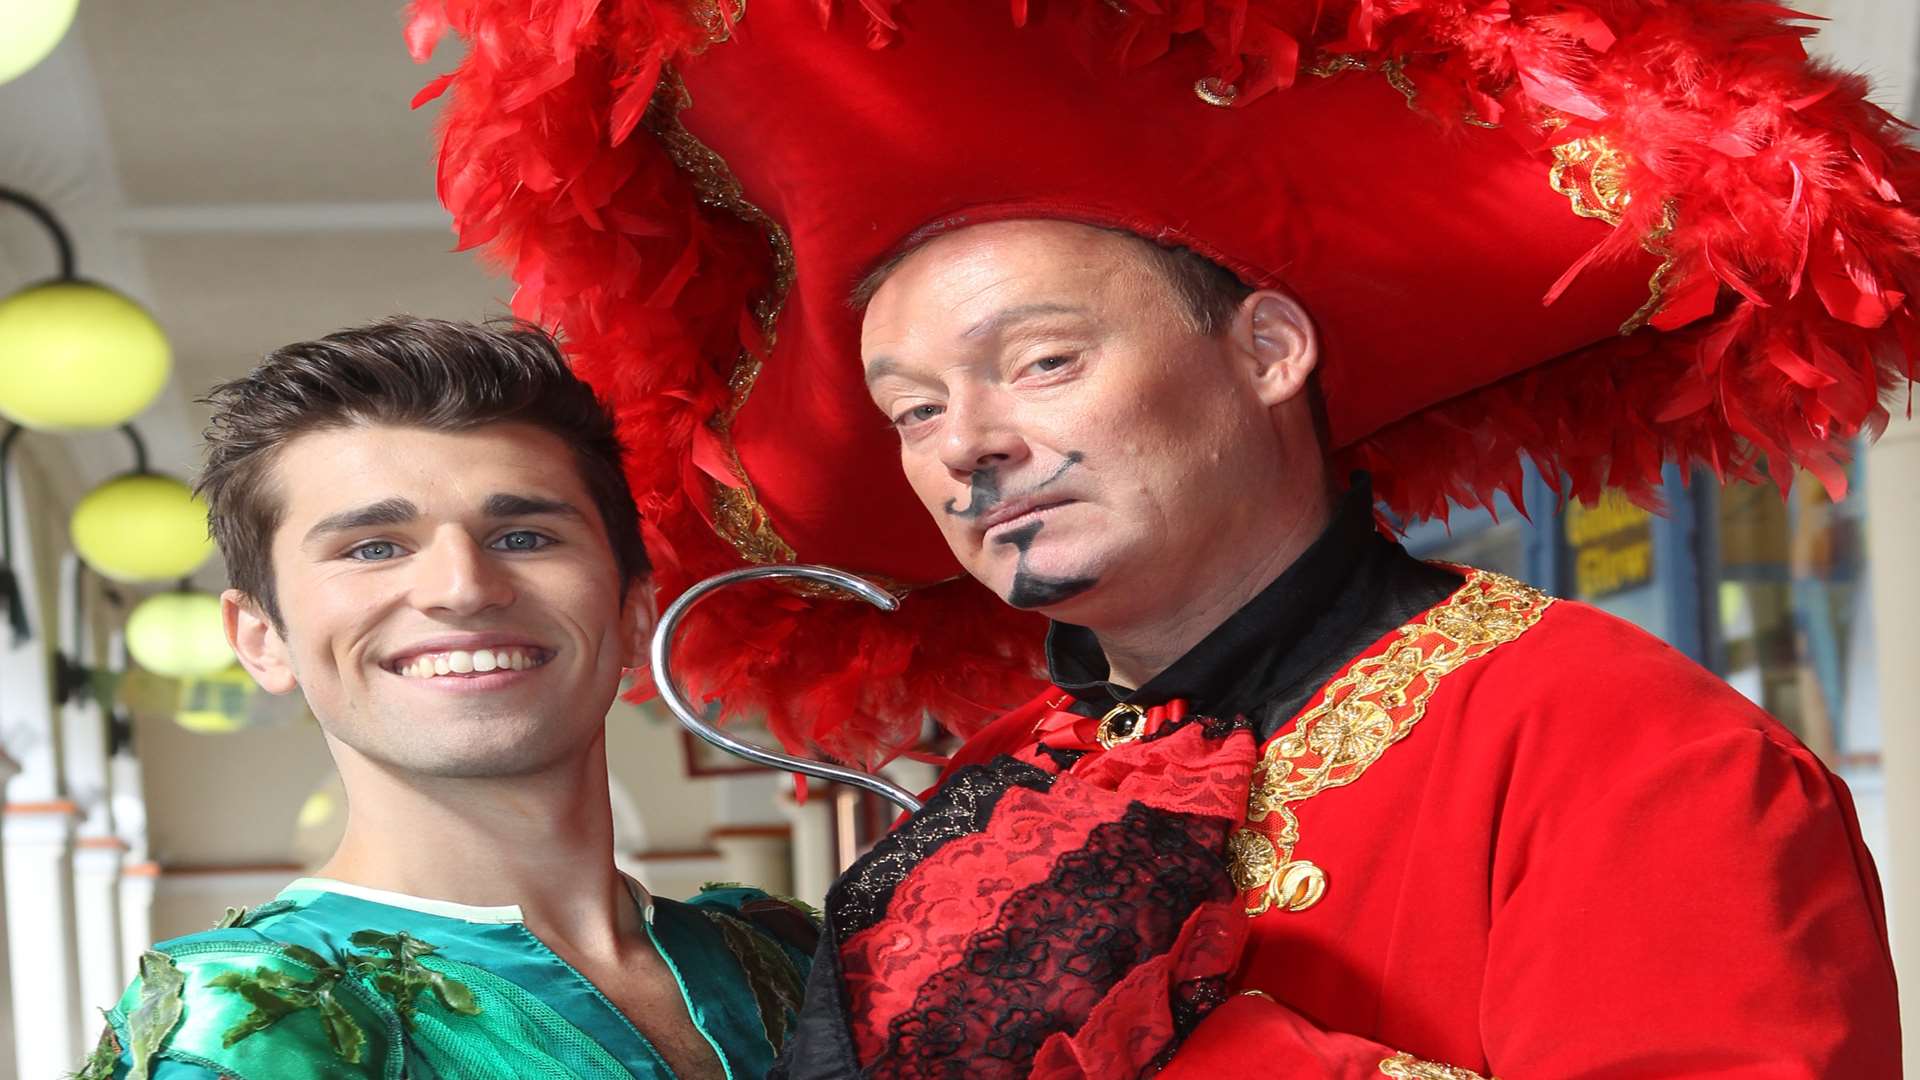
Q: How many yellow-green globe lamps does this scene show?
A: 5